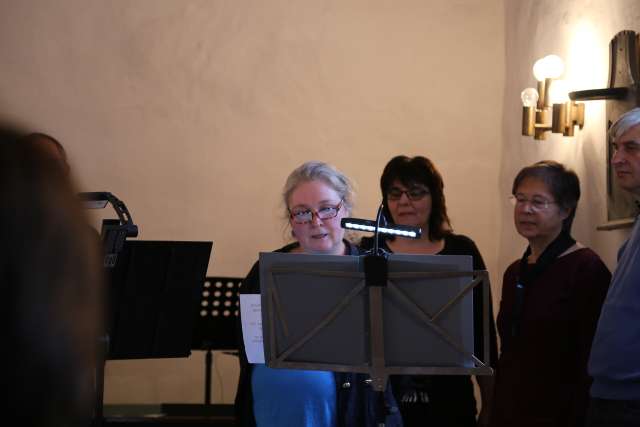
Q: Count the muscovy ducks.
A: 0